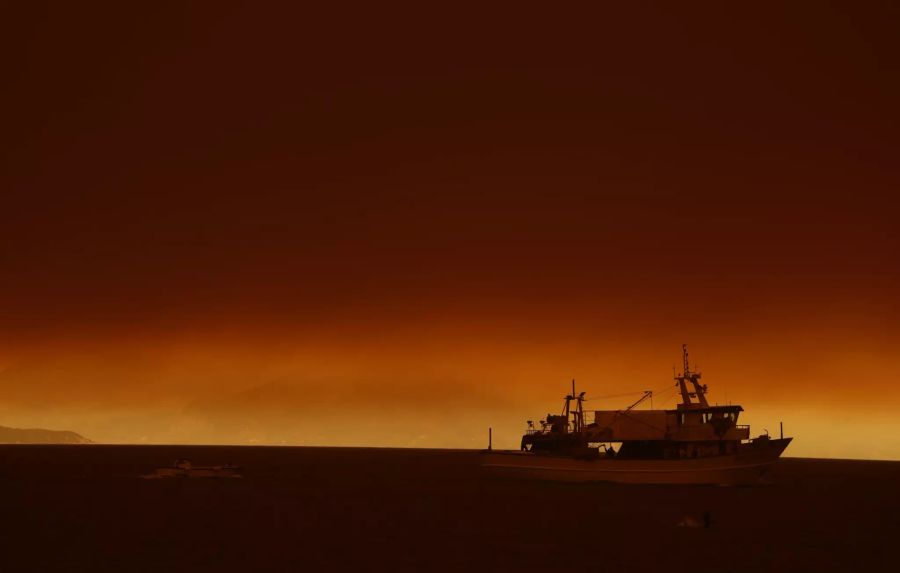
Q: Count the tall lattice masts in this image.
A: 2